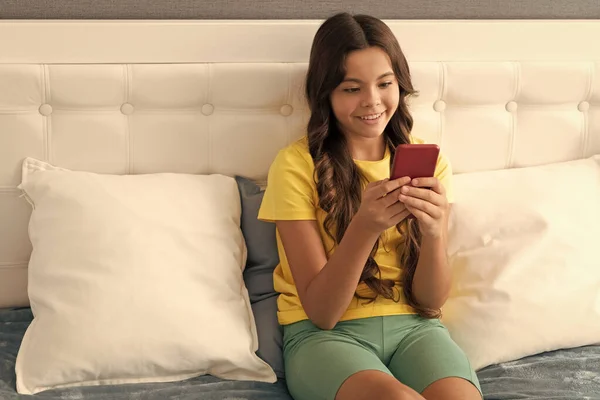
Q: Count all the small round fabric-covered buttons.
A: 7